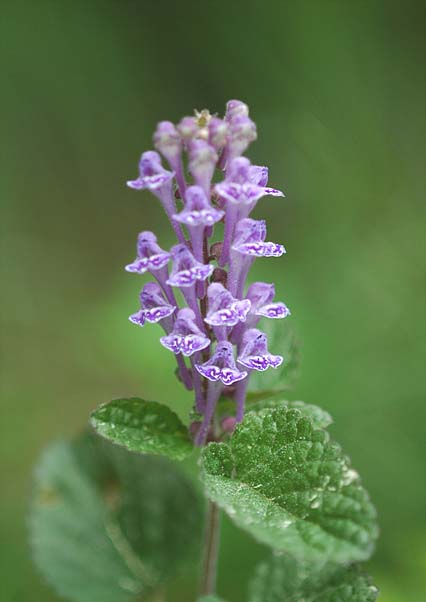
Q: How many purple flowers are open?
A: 13